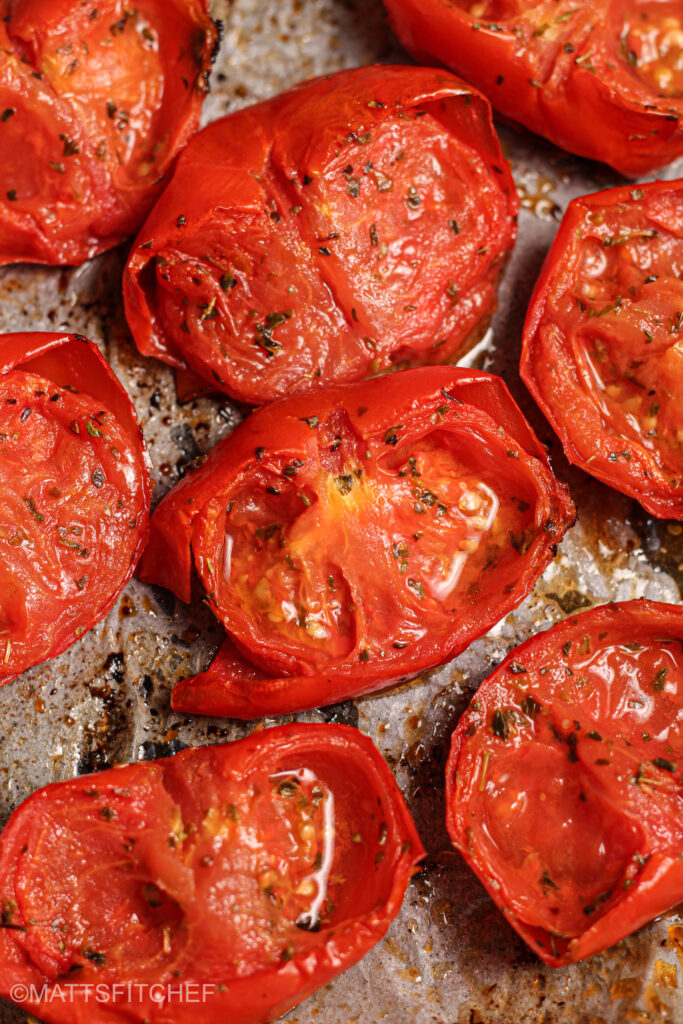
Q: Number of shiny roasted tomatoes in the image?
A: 8